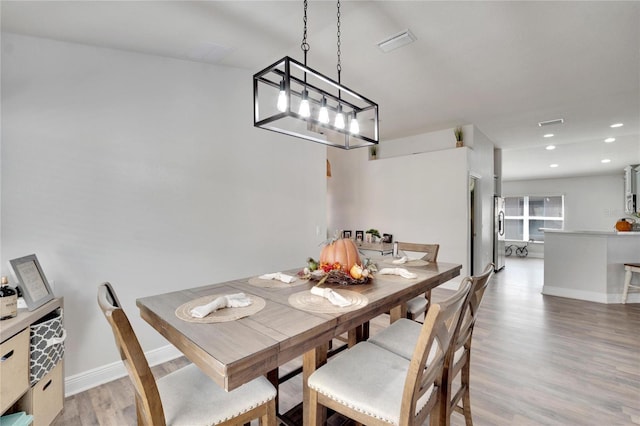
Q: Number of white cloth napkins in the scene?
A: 5